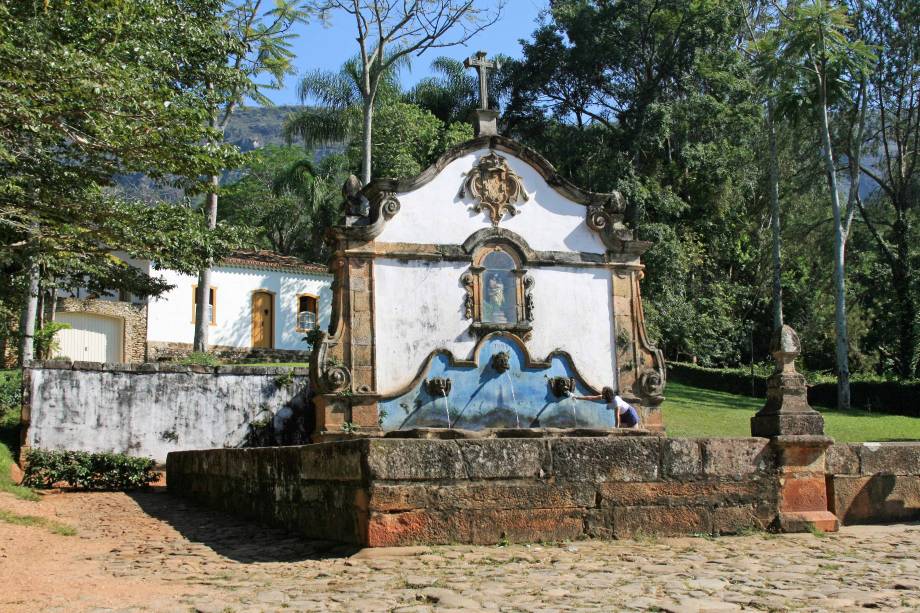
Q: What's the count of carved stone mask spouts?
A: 3